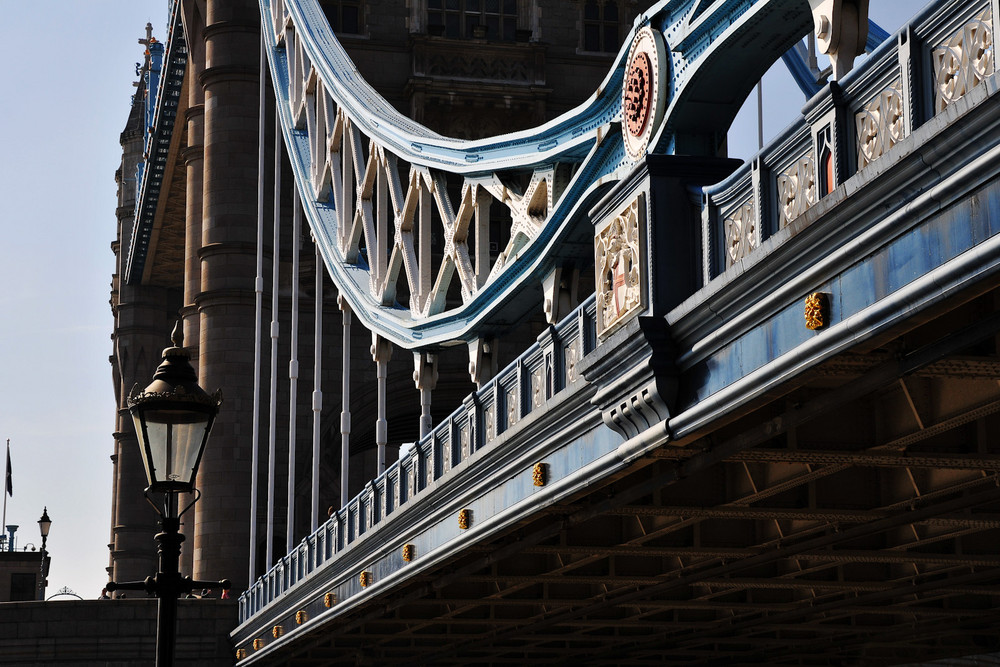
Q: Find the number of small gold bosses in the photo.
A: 10